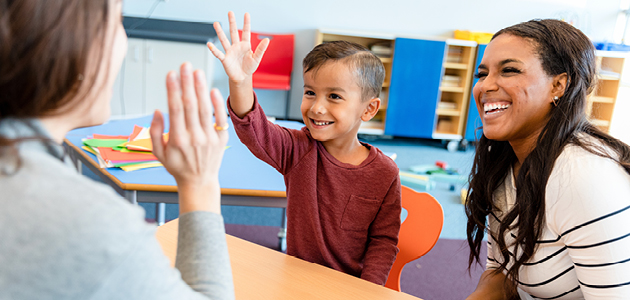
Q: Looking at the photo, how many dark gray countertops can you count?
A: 1